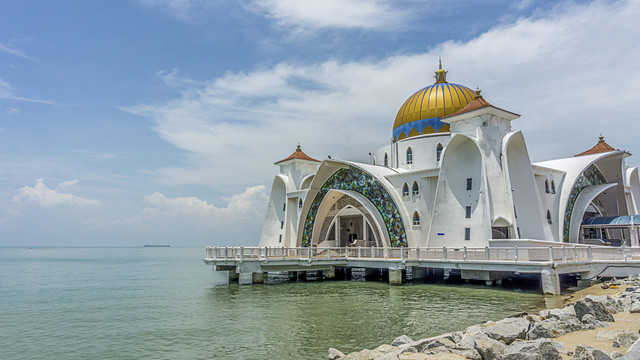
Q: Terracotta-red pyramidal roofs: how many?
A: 3